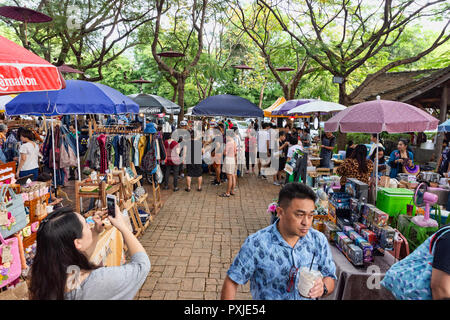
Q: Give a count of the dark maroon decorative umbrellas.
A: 6